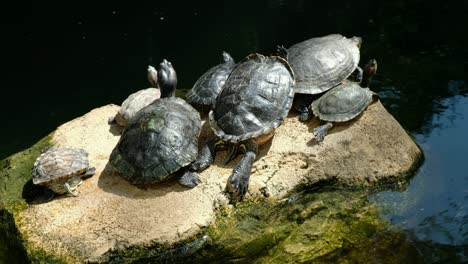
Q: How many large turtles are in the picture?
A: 3